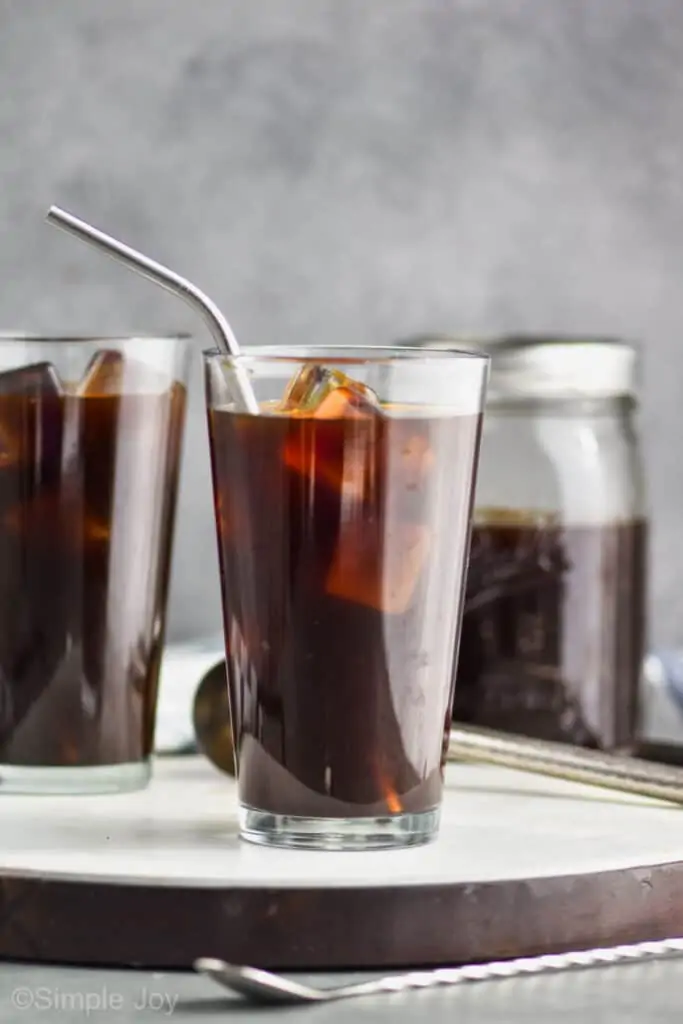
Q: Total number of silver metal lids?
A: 1